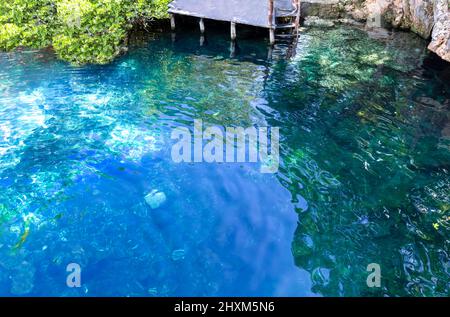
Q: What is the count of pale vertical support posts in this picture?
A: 4